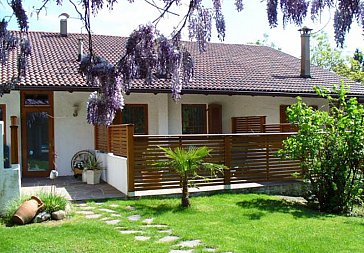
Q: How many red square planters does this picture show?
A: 0